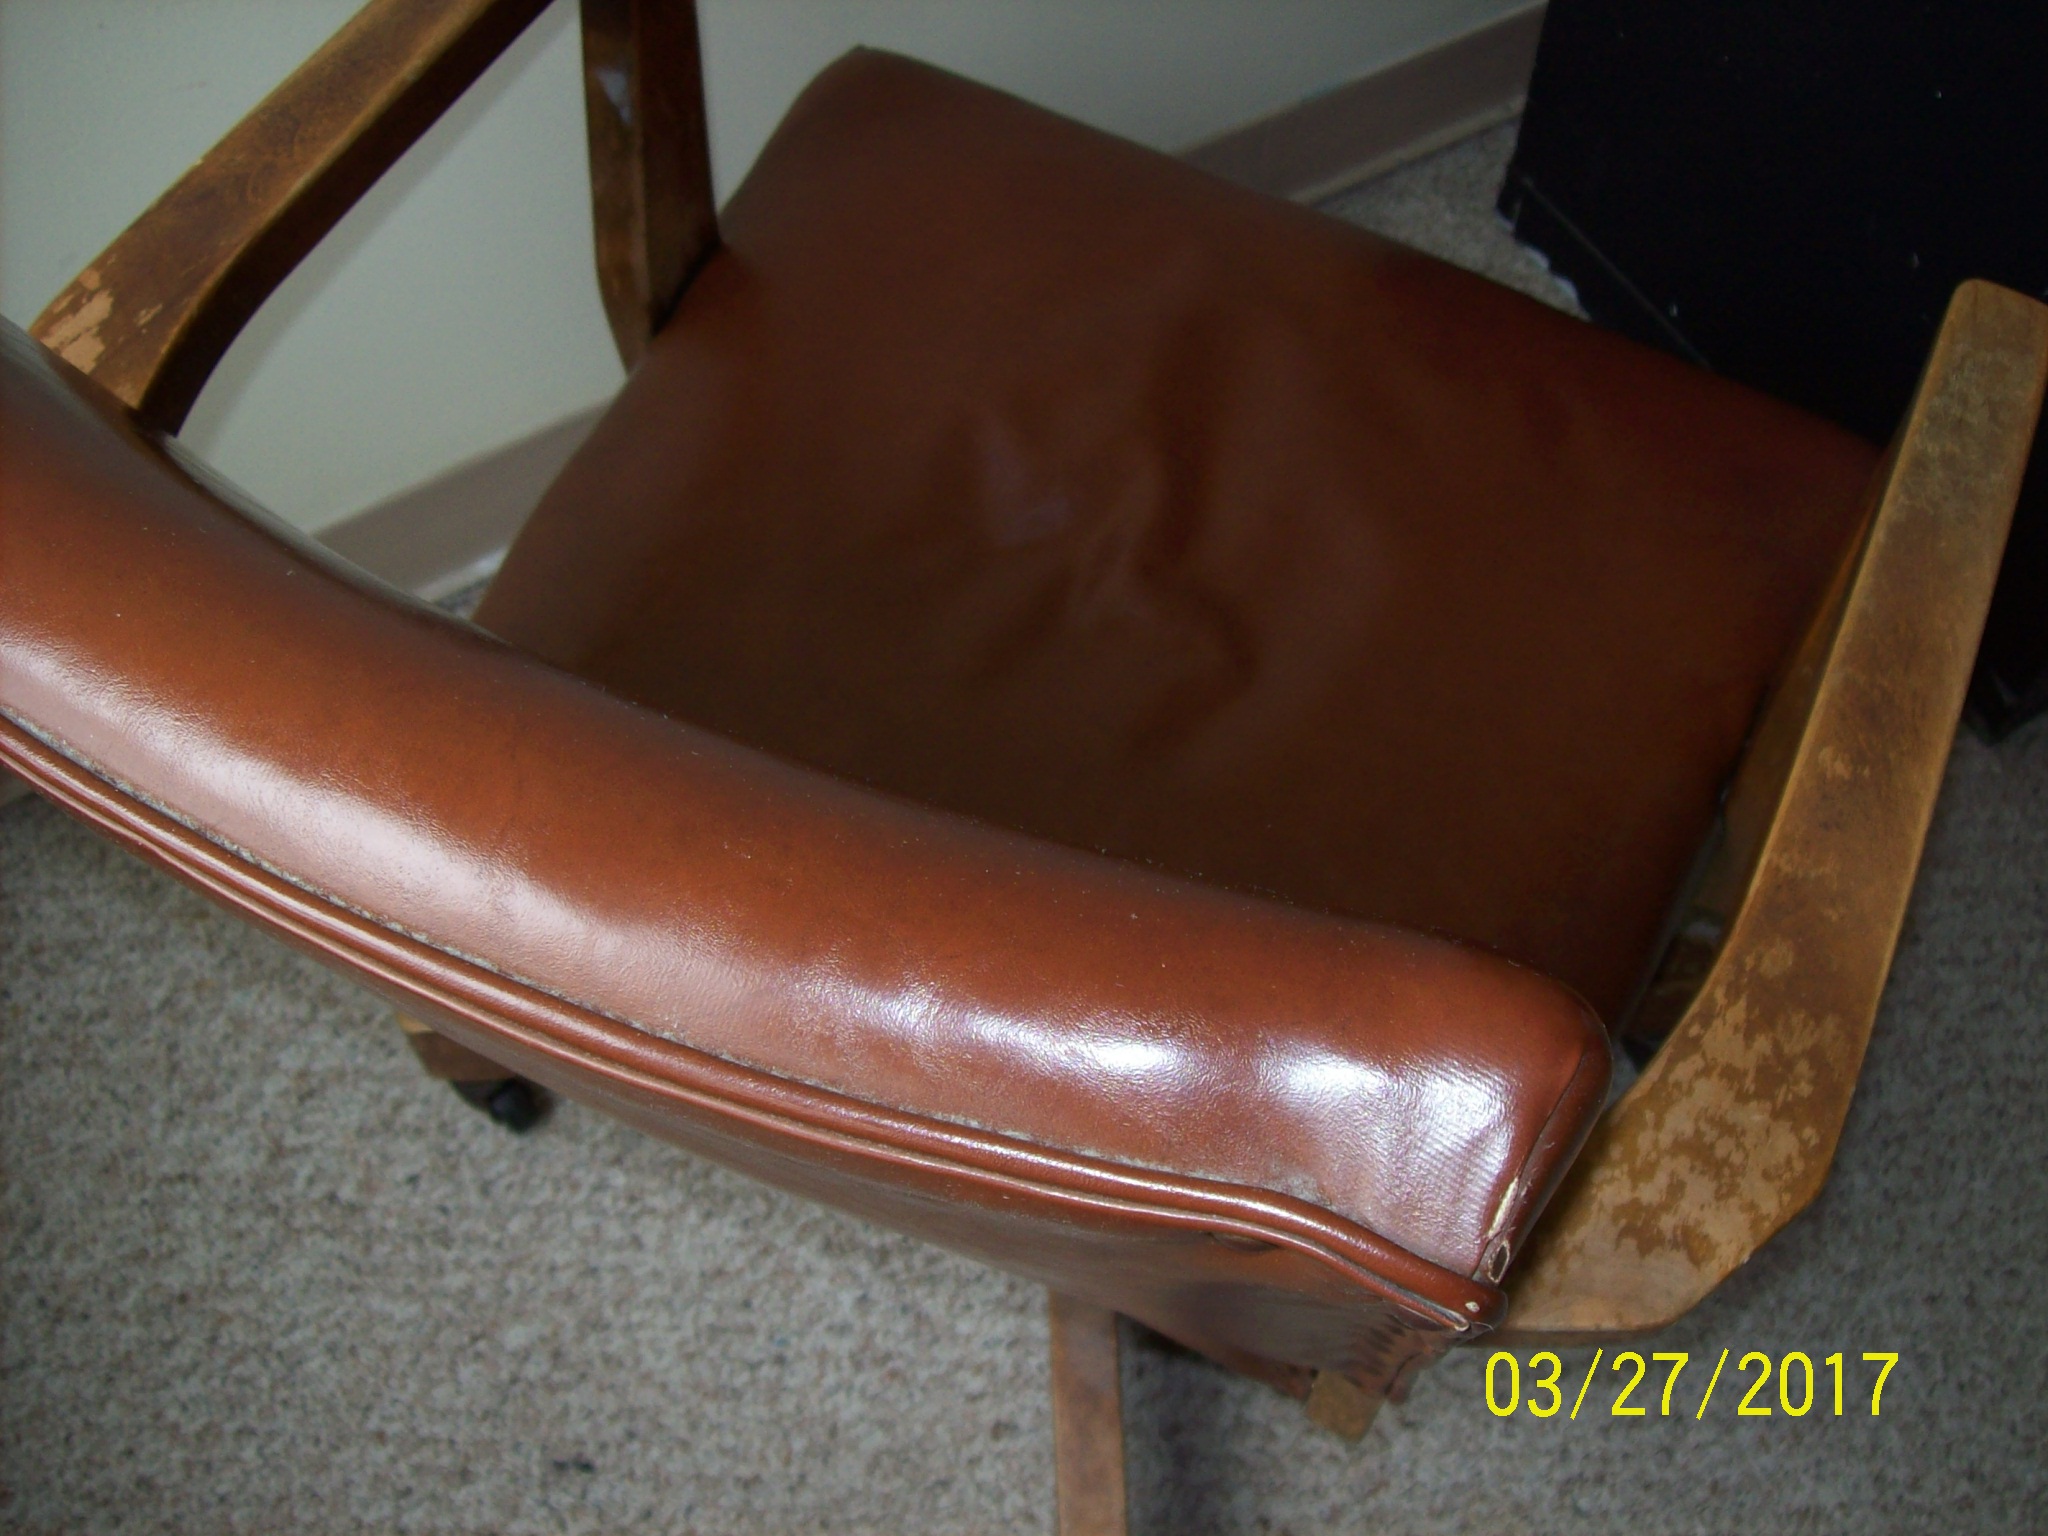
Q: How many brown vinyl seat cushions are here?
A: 1